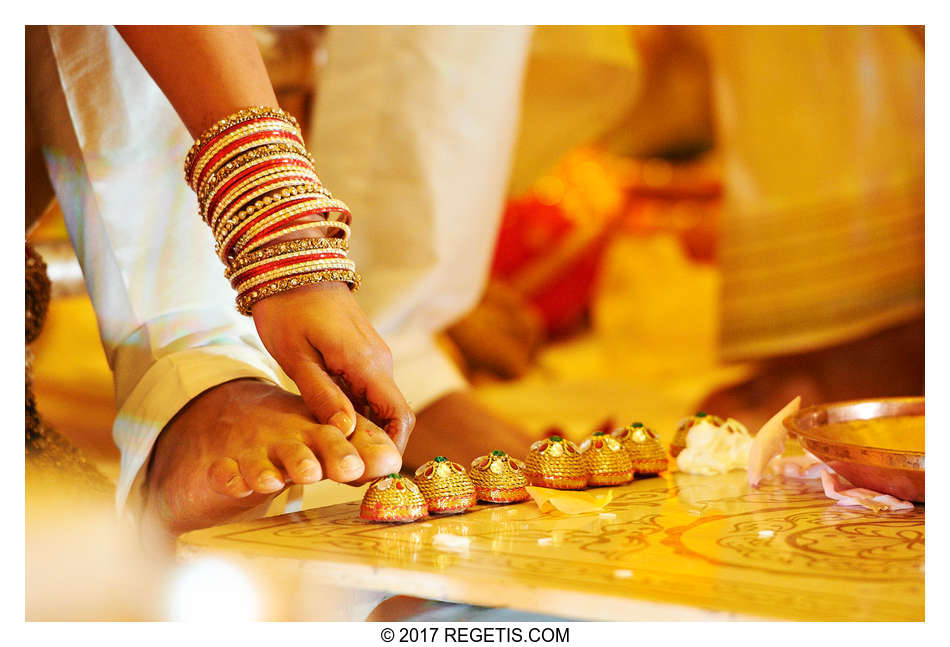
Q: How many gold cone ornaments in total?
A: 7